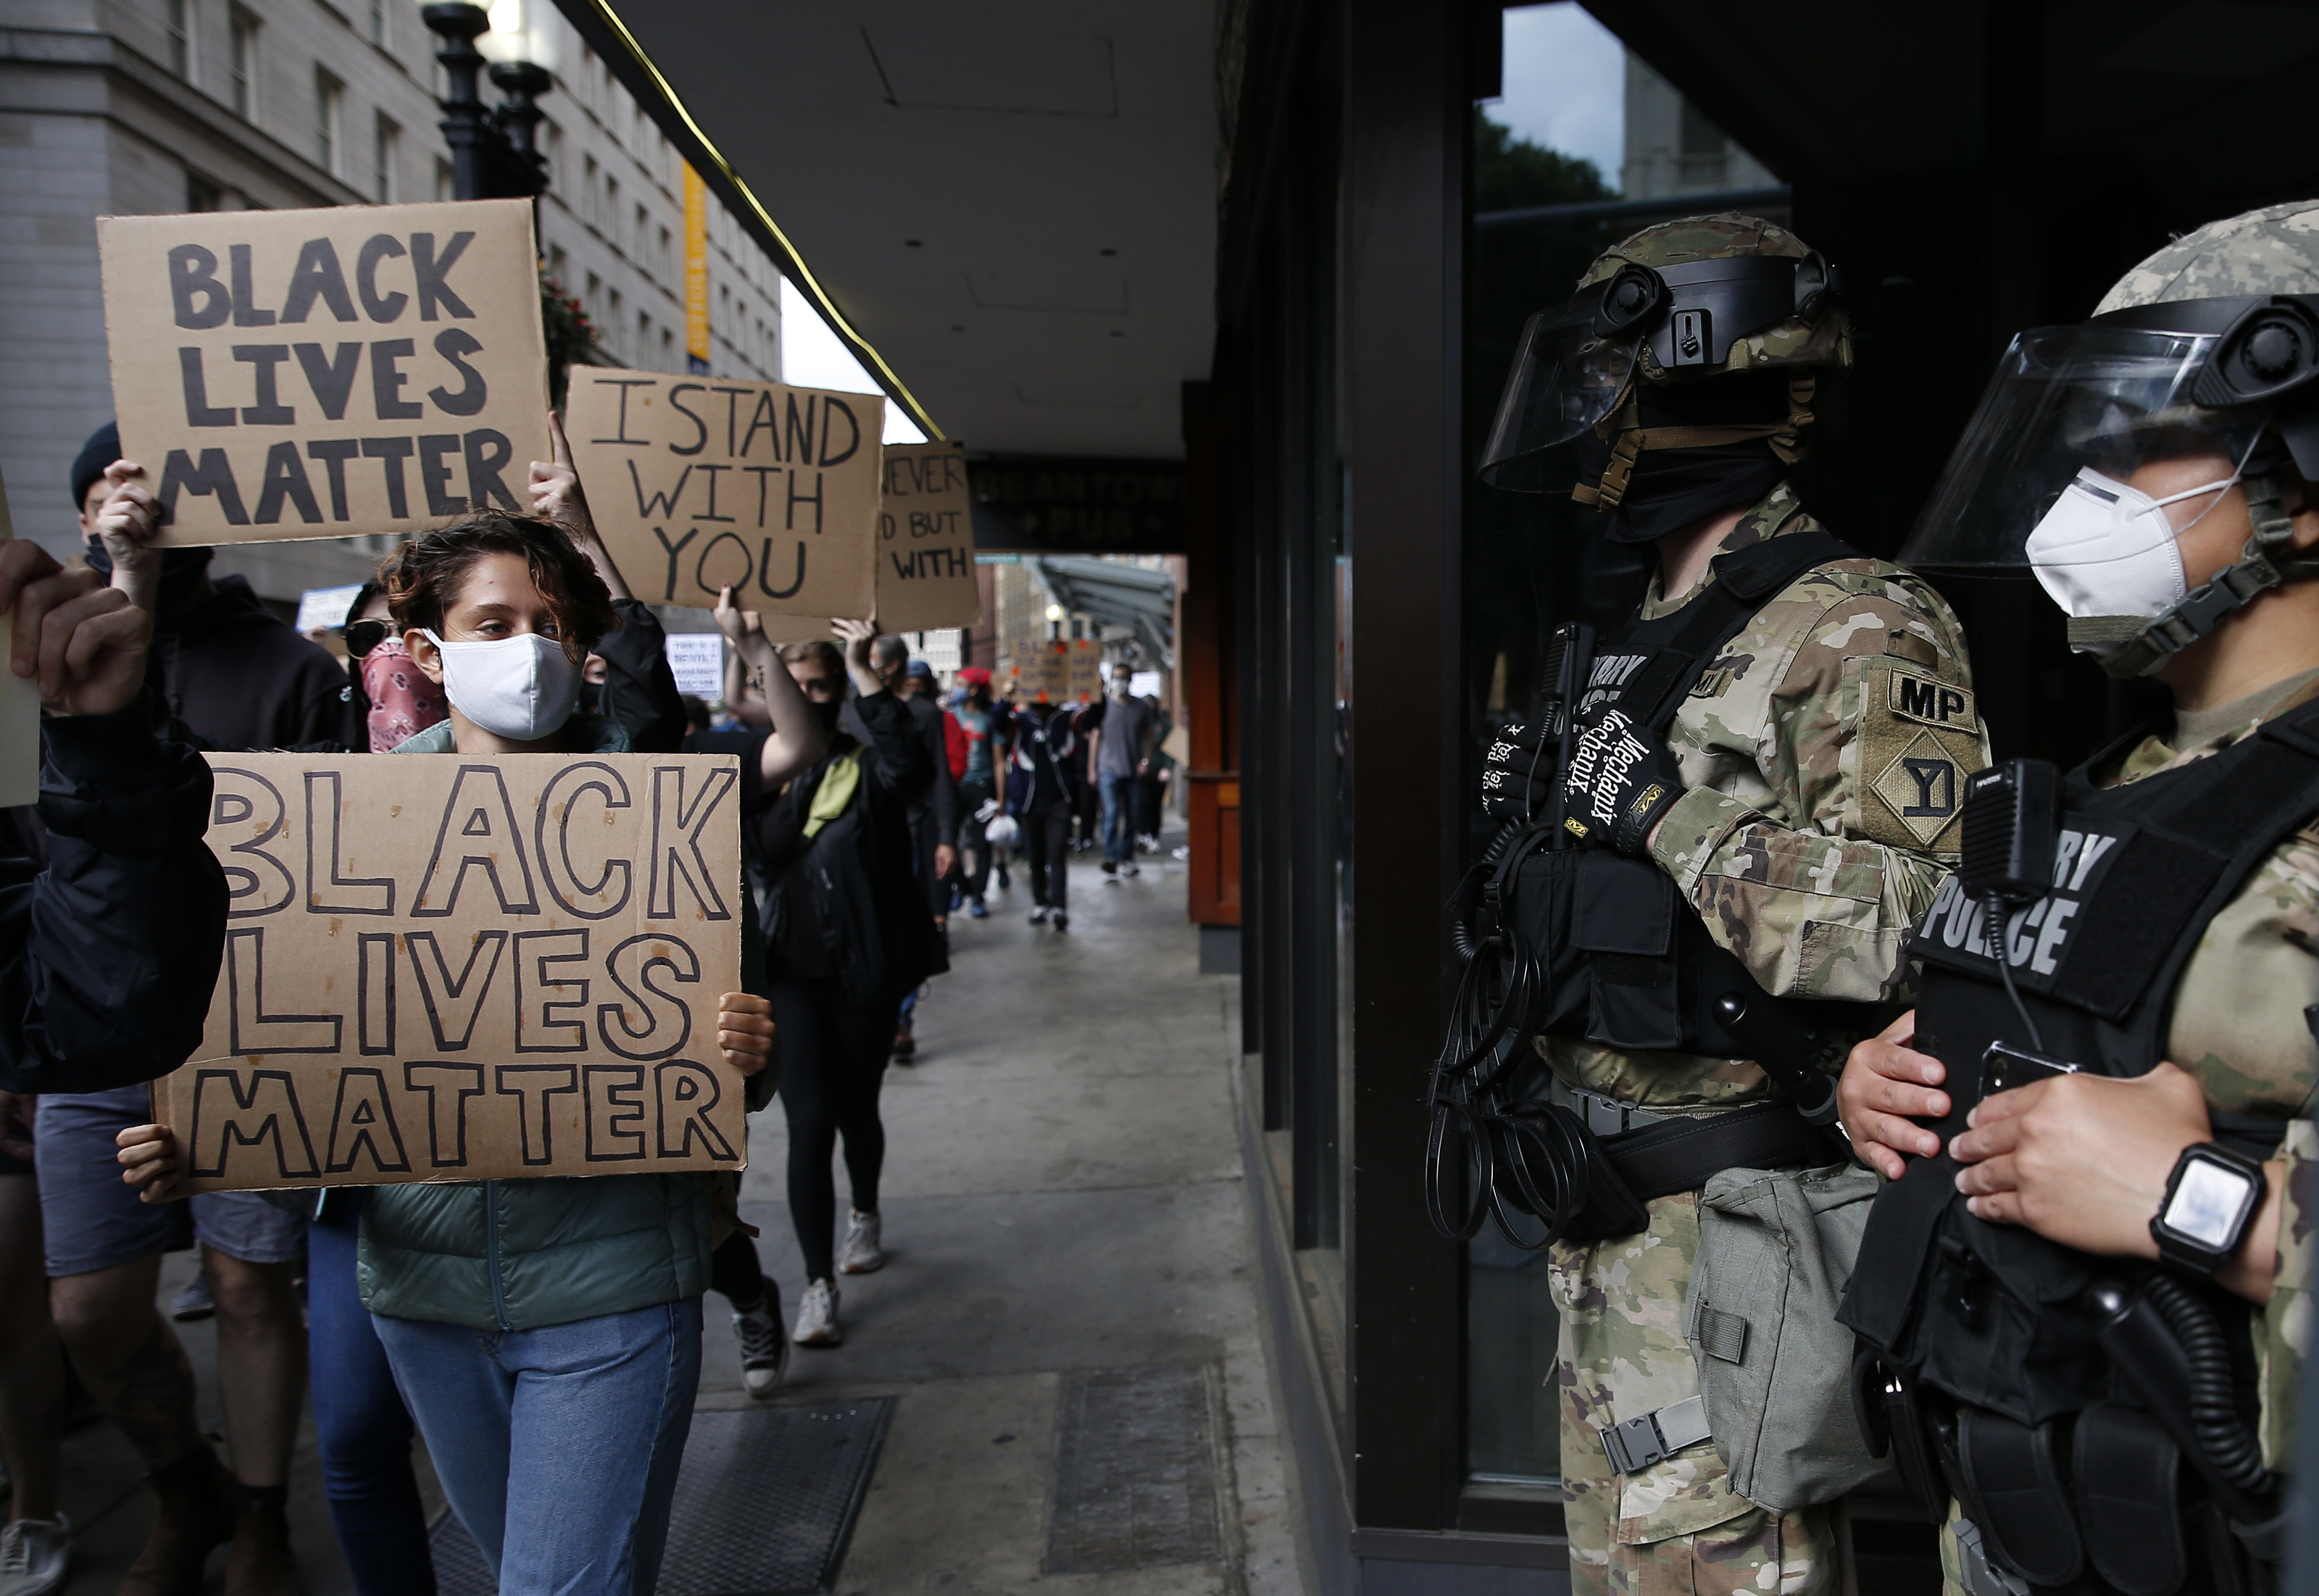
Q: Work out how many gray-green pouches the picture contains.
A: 1